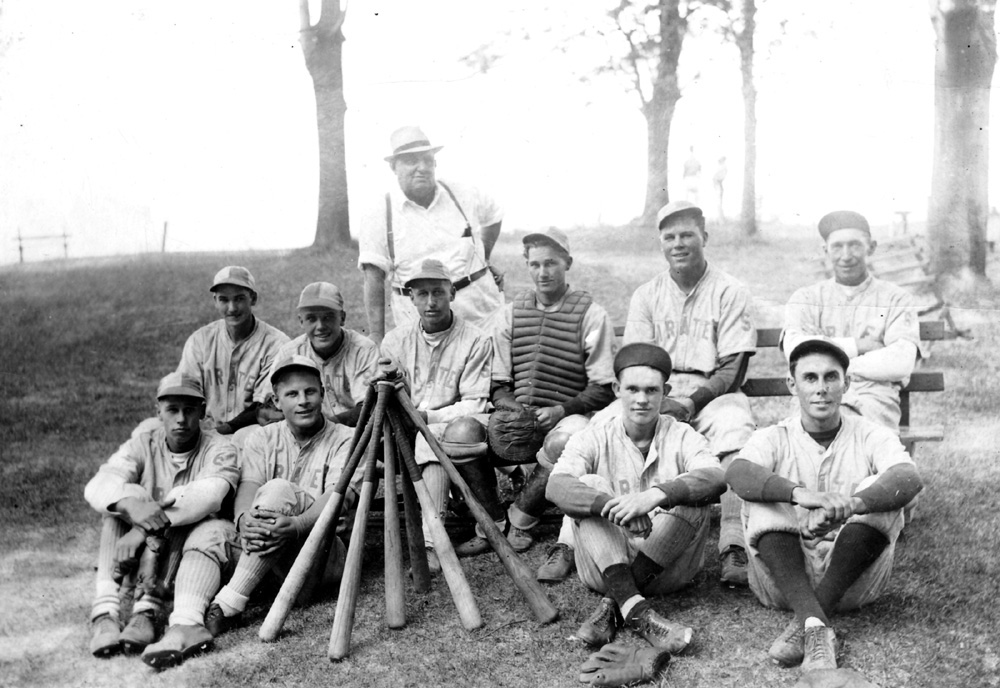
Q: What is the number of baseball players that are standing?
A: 0